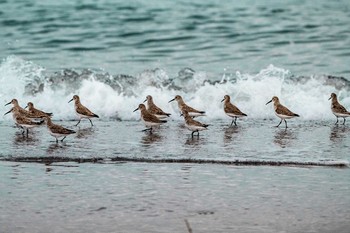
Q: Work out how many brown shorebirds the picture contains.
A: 12